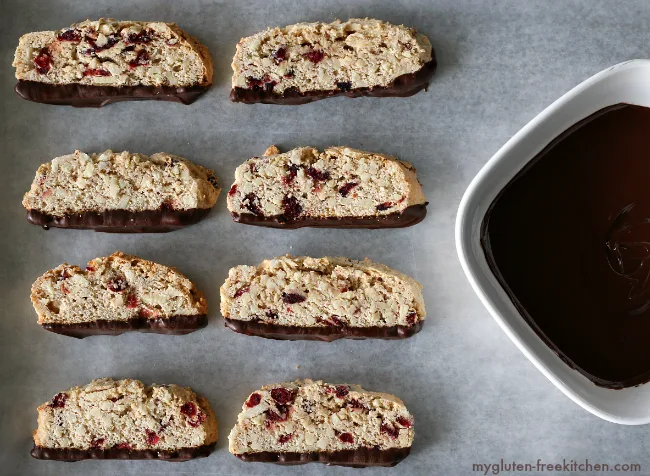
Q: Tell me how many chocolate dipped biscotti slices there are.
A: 8